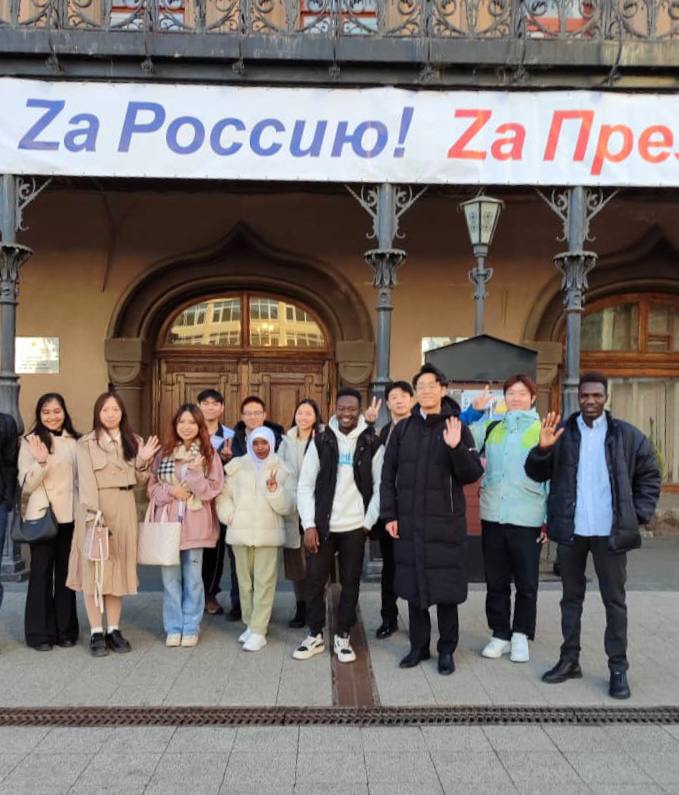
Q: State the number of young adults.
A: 12